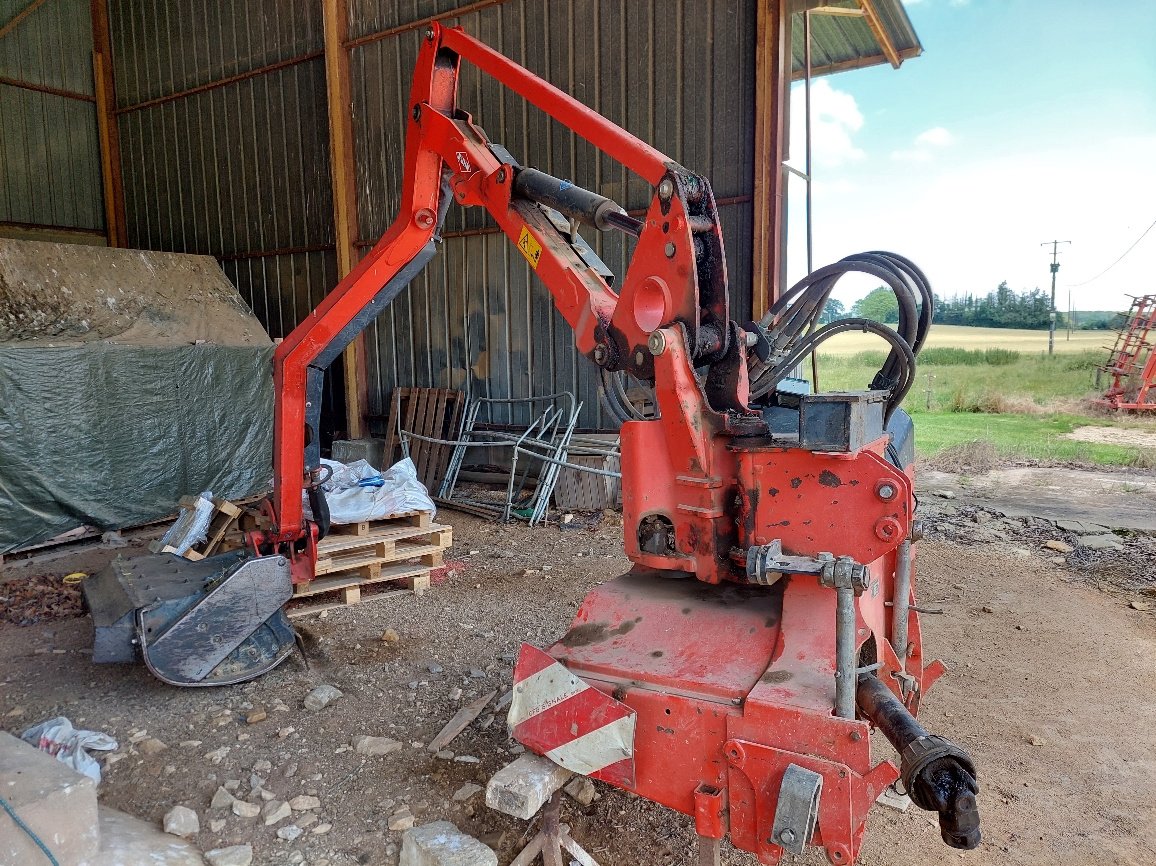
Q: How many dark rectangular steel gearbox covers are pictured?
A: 1